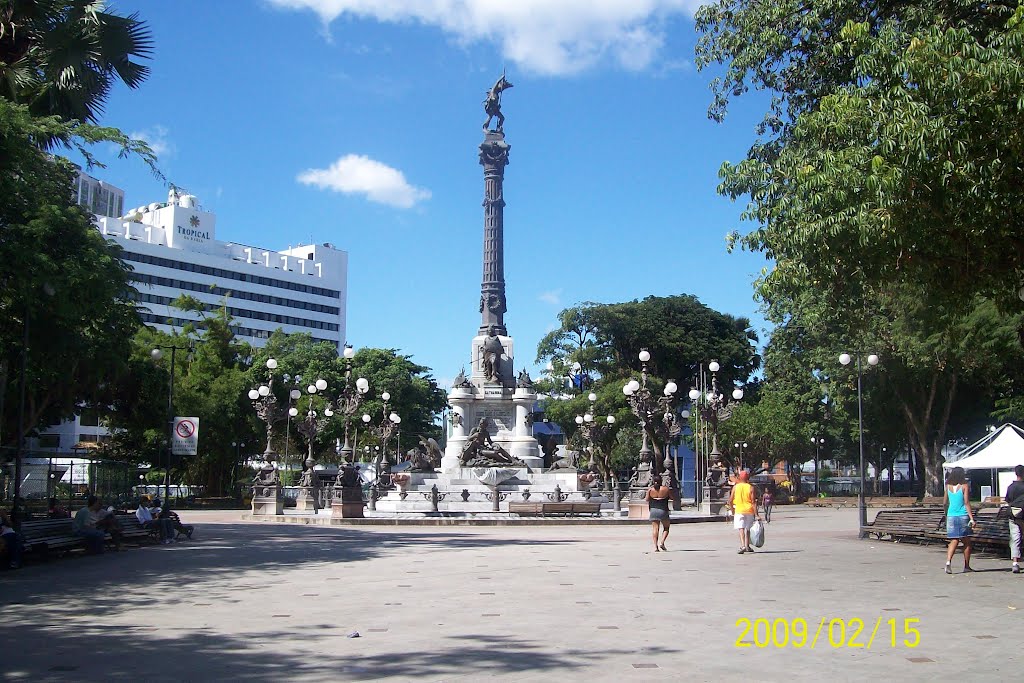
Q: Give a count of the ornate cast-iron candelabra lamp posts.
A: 8